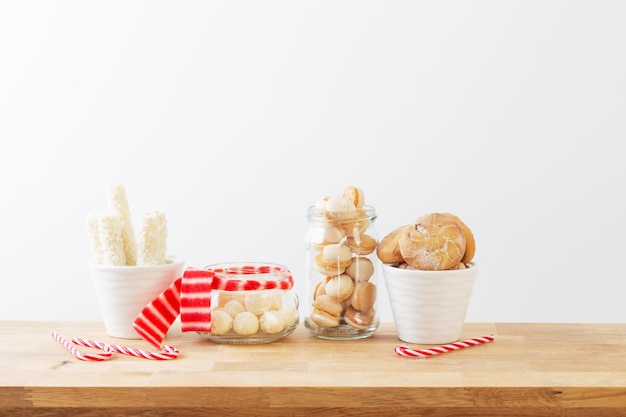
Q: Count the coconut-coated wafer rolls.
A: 5